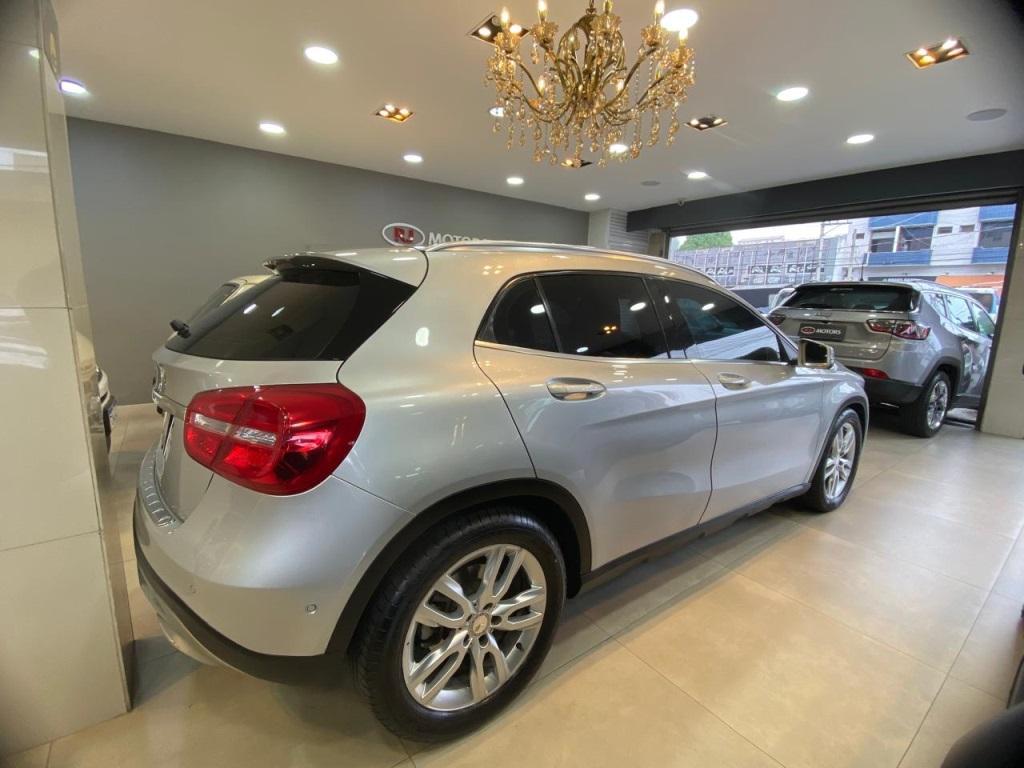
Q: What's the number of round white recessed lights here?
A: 12